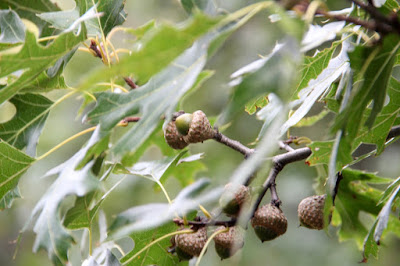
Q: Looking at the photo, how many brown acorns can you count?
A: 7